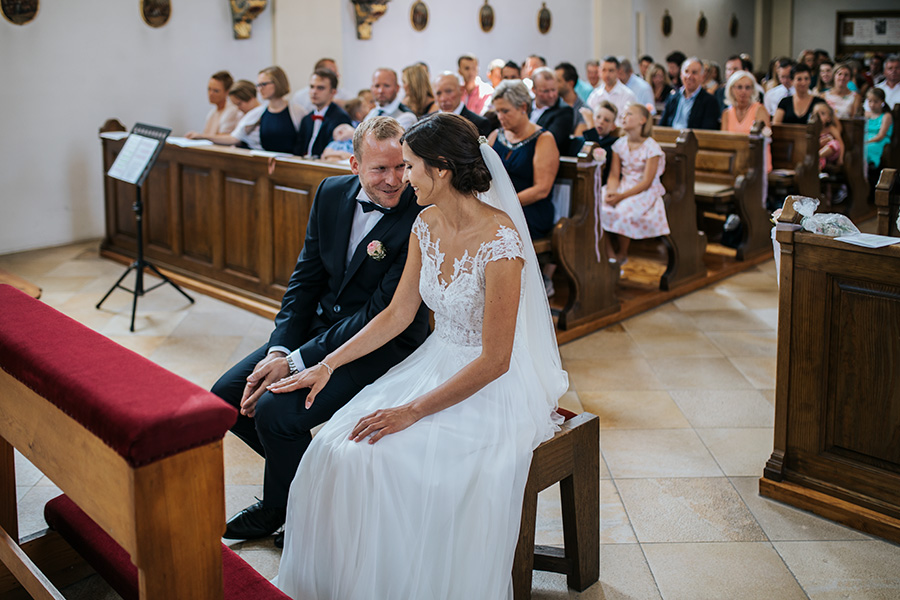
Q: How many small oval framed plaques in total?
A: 8